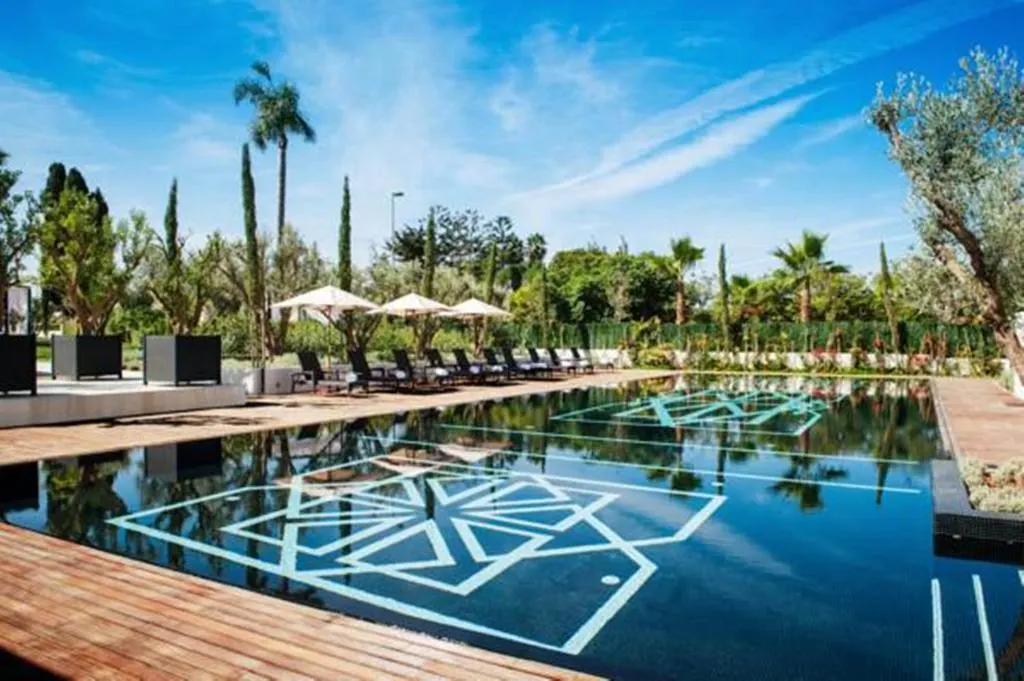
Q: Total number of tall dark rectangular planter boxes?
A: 3